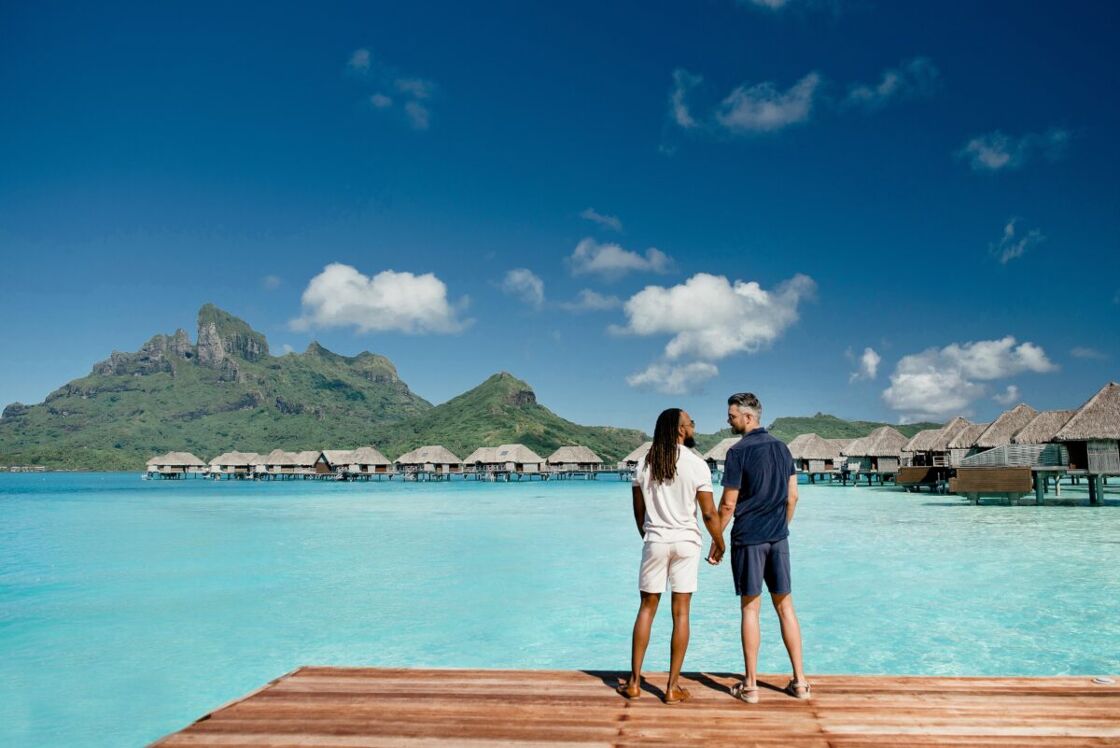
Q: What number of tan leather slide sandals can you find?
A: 2